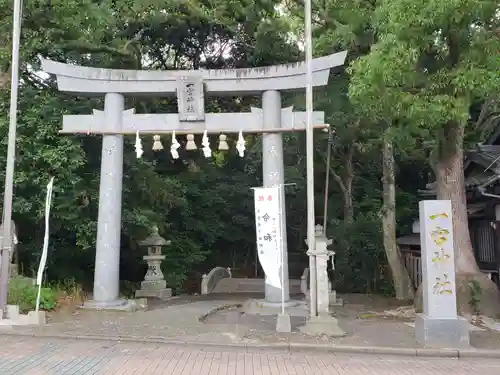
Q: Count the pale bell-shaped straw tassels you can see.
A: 3